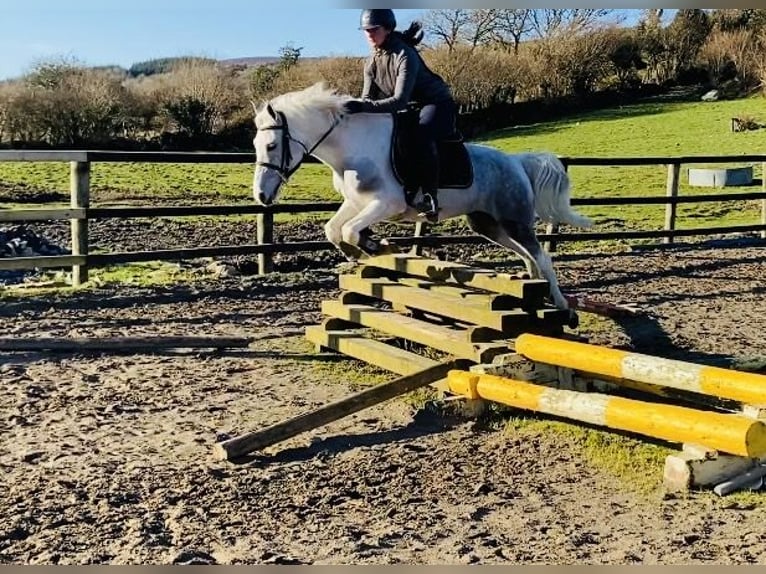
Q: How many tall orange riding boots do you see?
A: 0